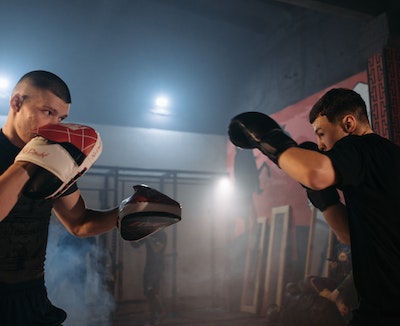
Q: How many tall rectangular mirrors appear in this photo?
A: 3